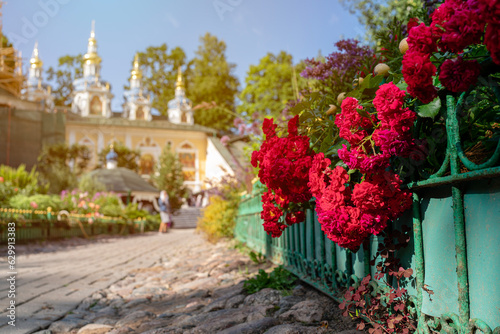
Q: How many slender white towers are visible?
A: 4